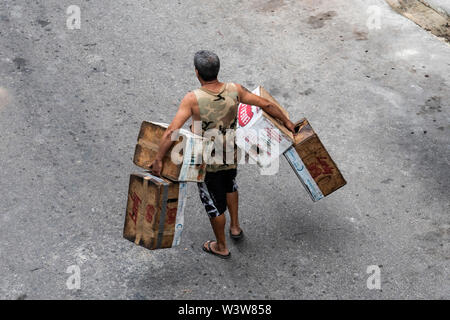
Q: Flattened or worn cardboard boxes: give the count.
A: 4